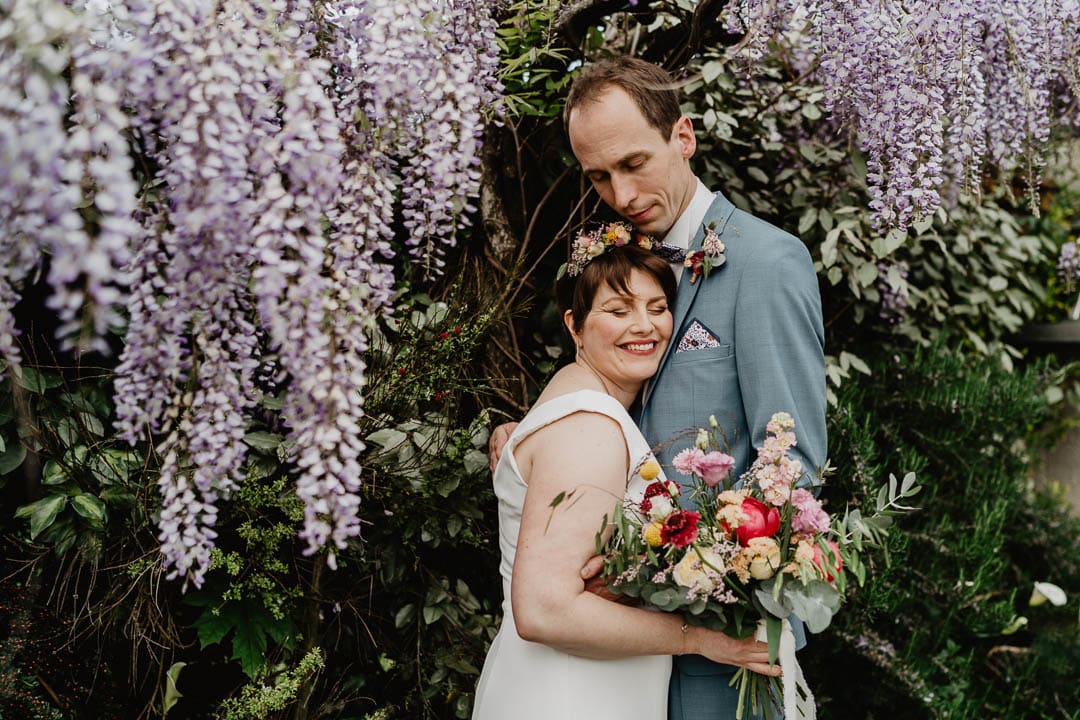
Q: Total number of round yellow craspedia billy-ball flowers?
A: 2